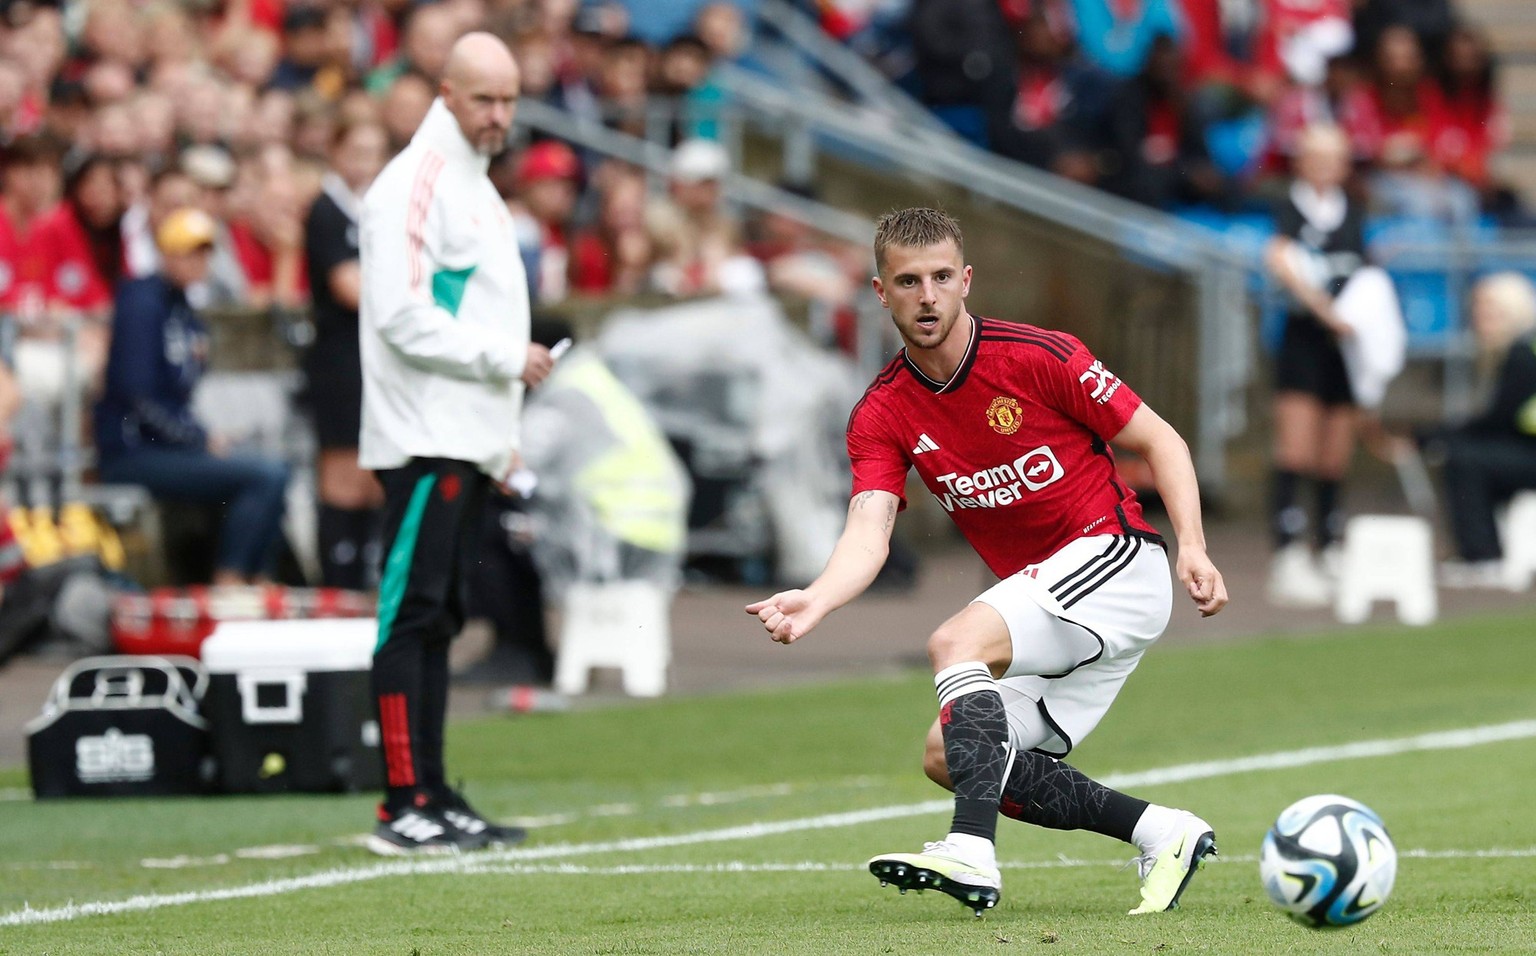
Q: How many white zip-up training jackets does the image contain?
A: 1